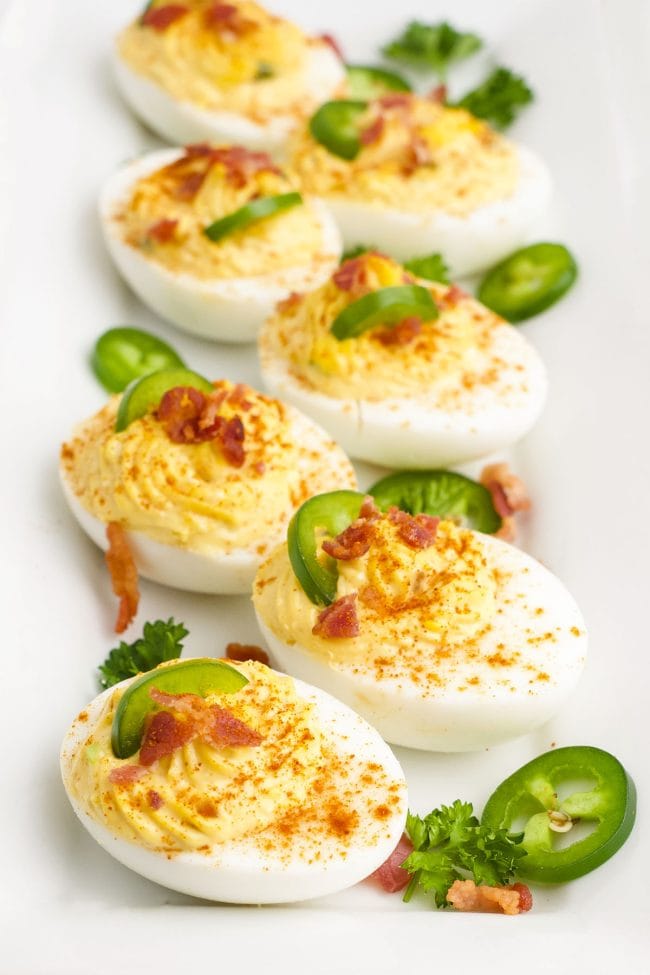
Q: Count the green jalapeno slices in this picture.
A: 11